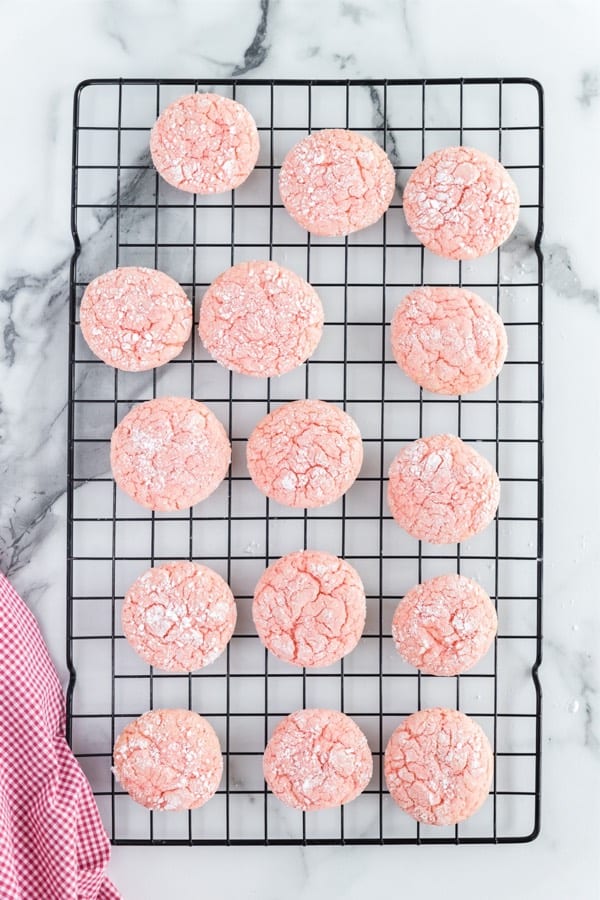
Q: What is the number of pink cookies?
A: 15